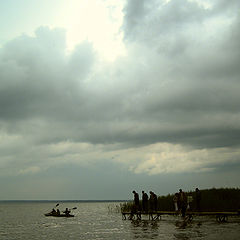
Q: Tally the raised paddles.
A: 2